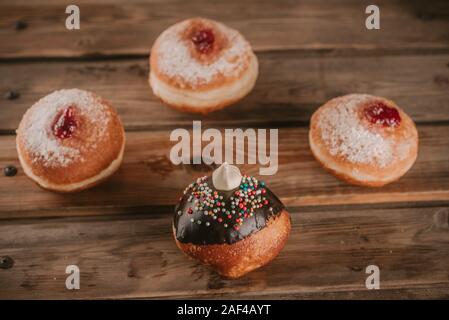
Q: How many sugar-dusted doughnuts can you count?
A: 3